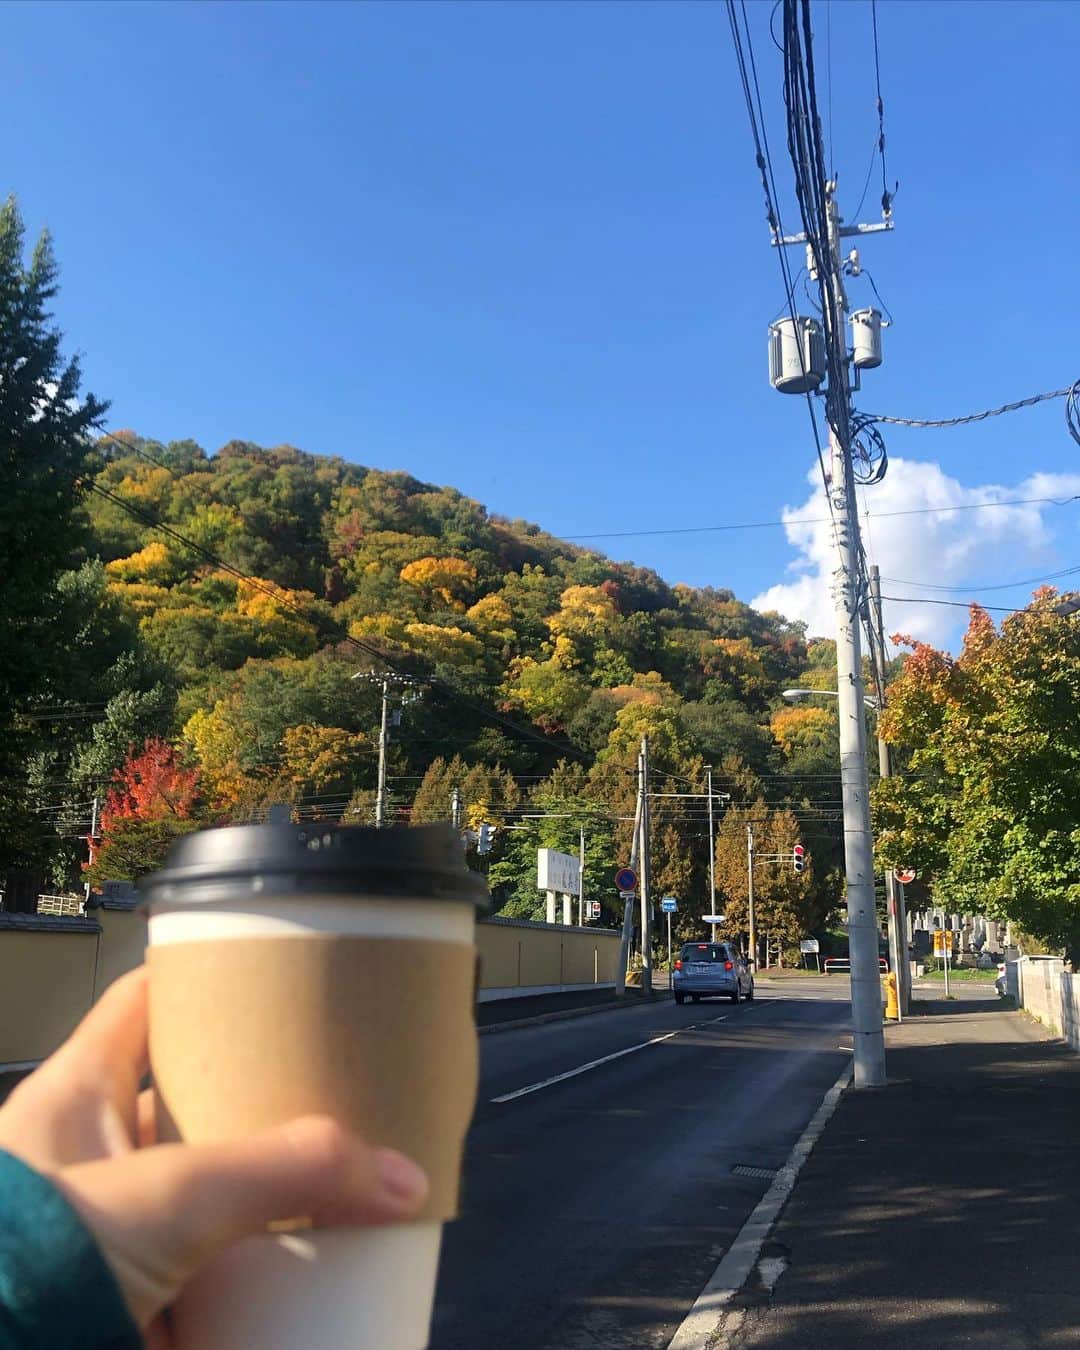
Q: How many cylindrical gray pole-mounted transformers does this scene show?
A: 2